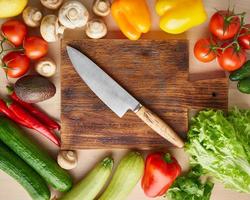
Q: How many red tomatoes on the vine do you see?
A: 7